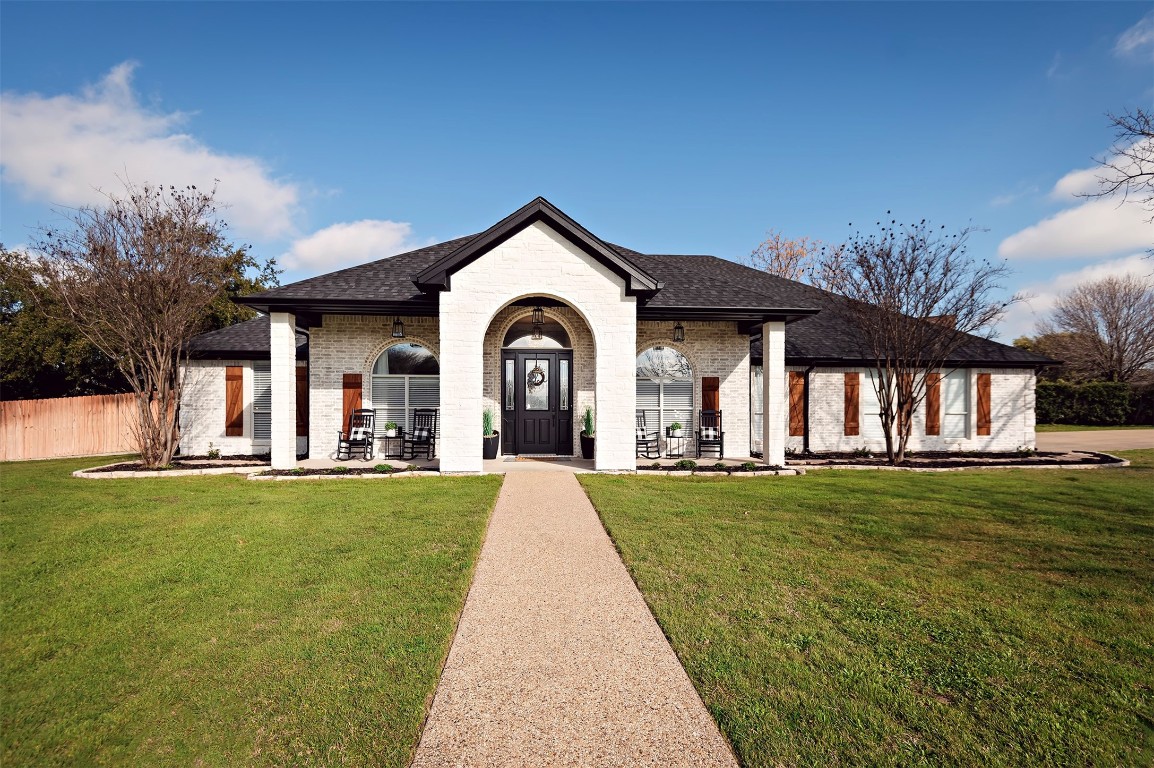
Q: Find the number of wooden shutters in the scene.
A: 9